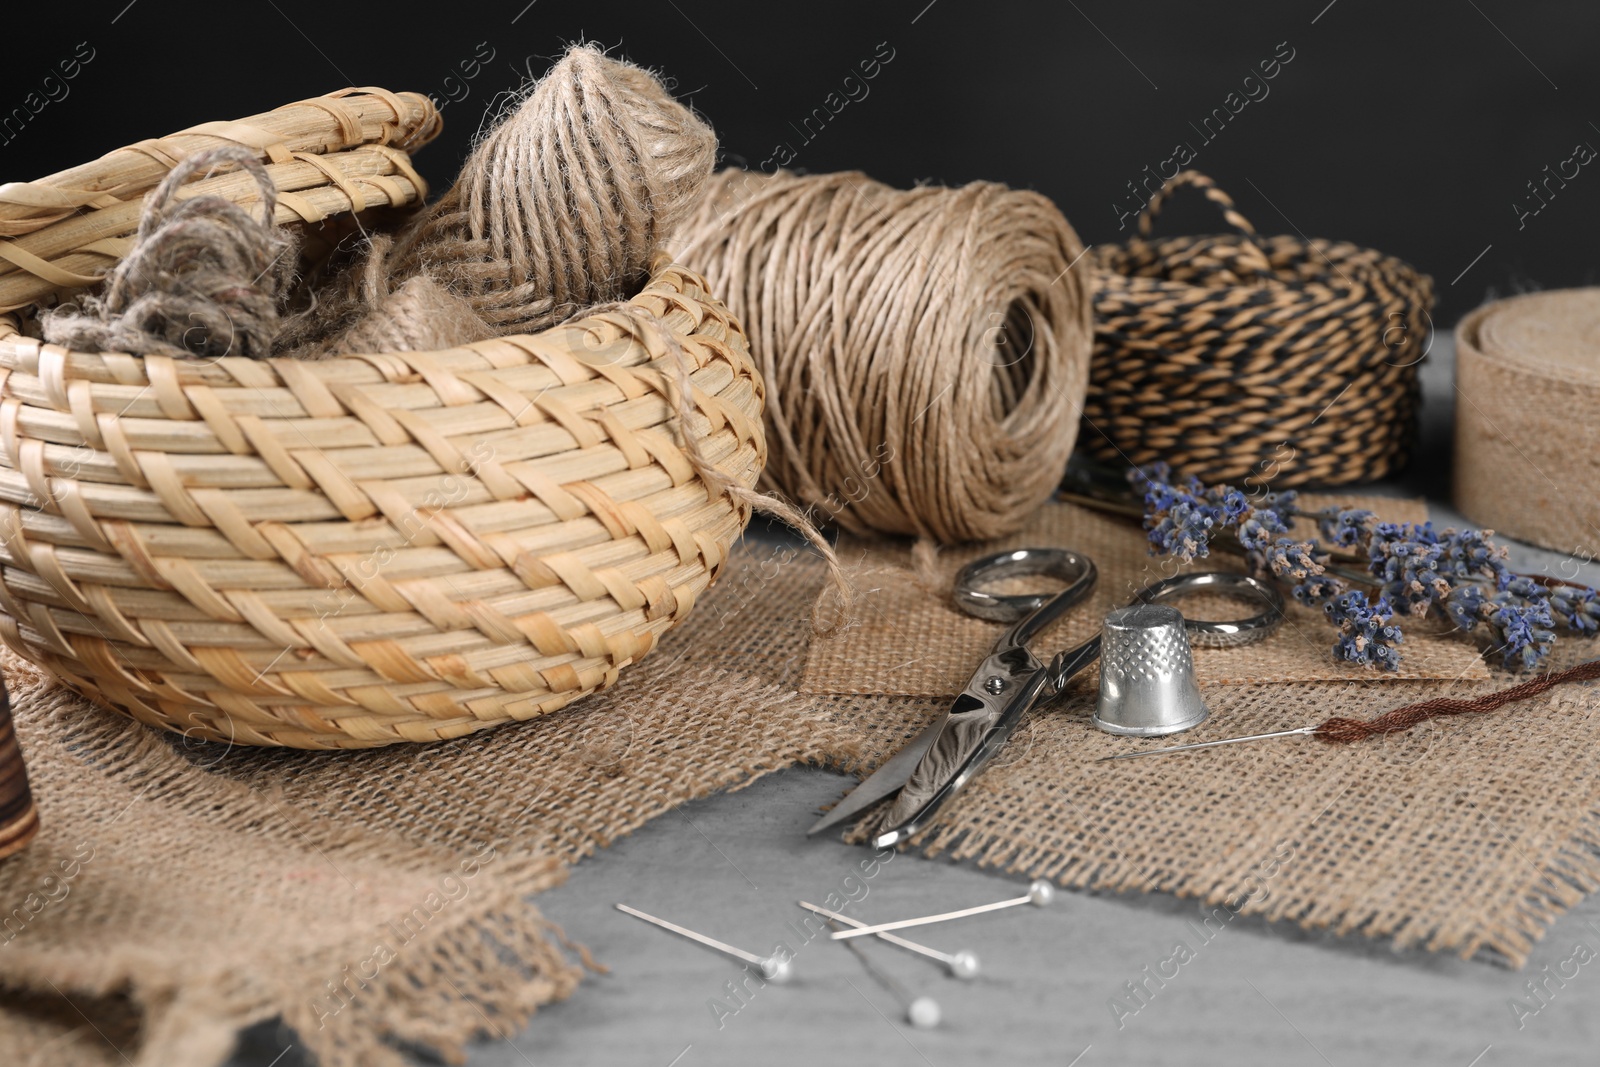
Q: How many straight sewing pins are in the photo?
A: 4